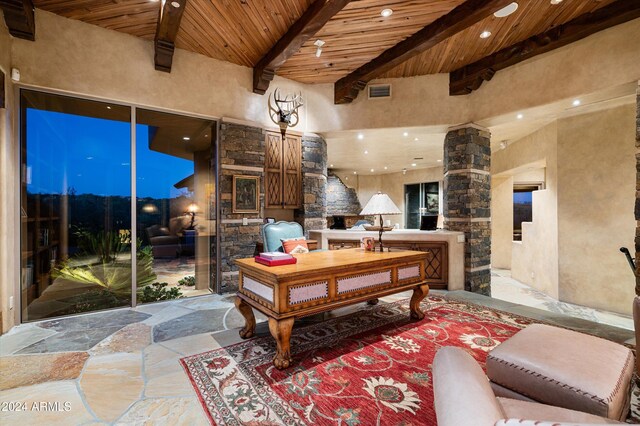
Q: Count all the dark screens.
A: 2